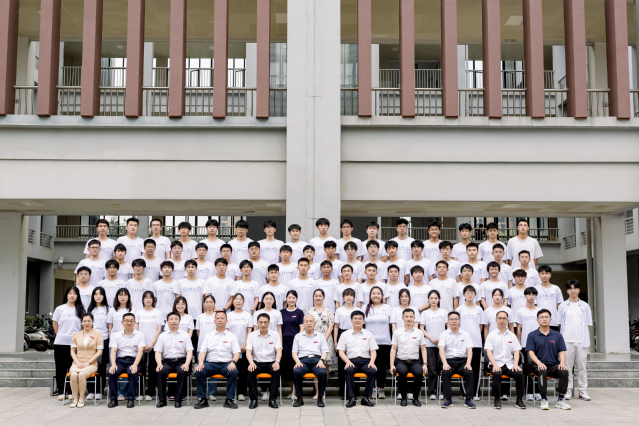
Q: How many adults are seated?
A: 11